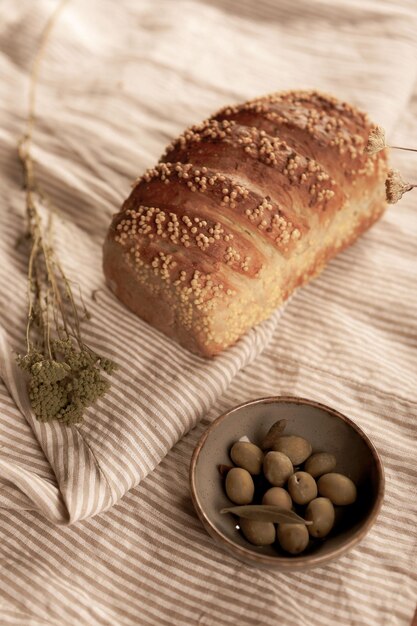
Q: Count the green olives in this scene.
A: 11